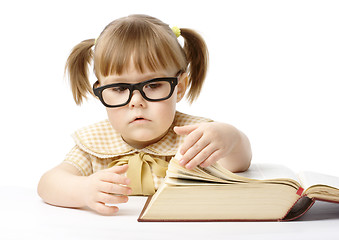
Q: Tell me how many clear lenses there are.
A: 2